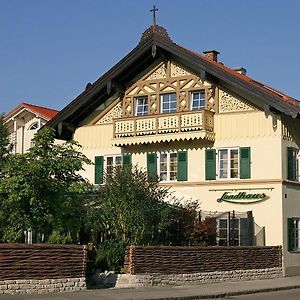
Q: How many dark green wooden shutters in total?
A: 8